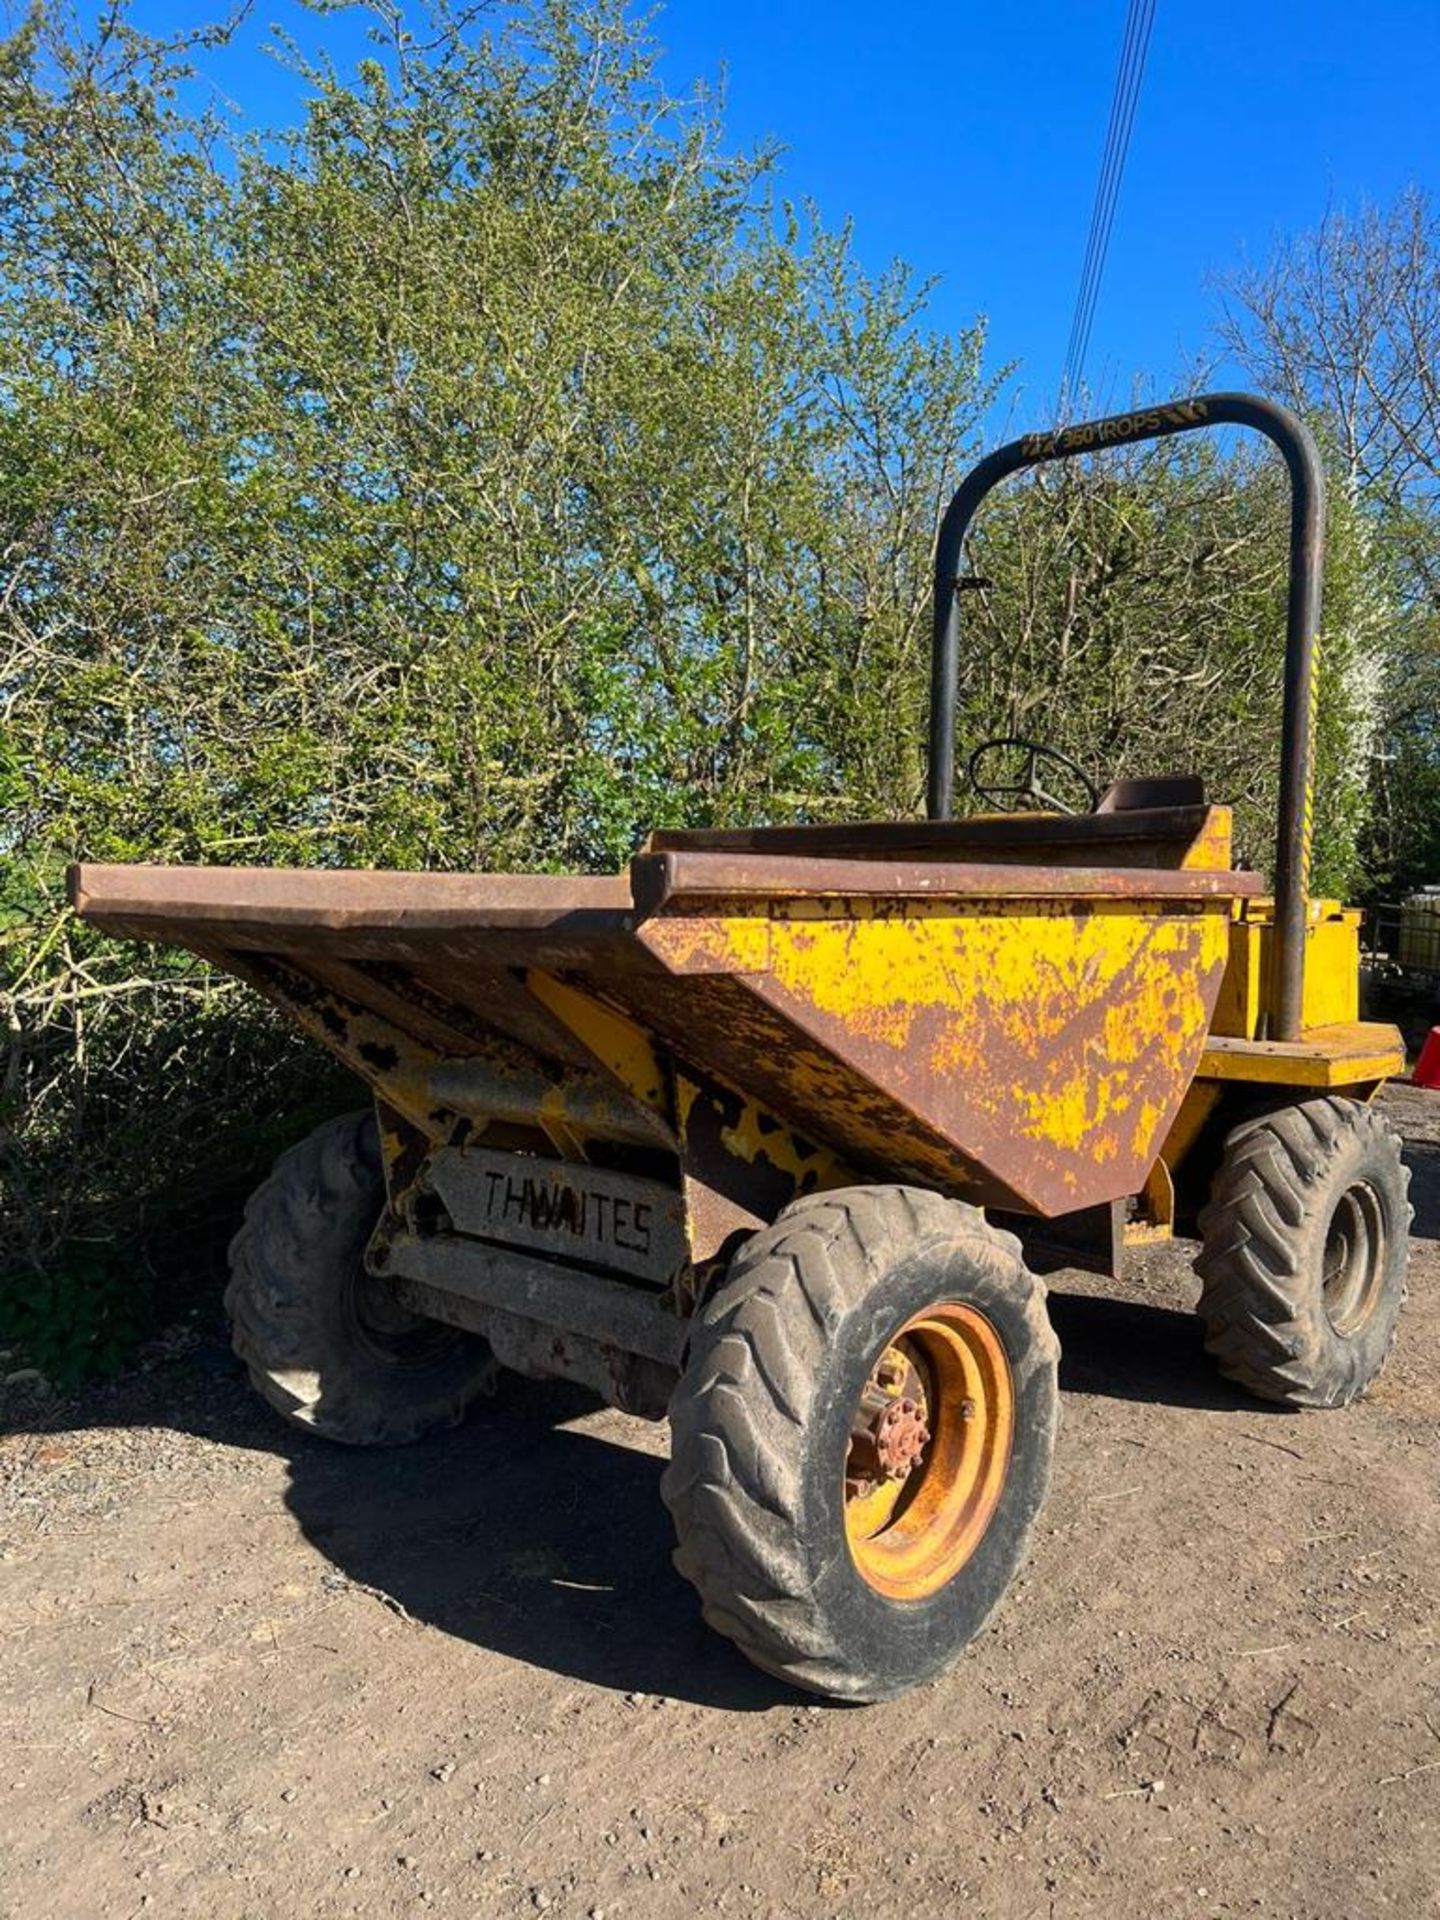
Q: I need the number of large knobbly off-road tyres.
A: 3